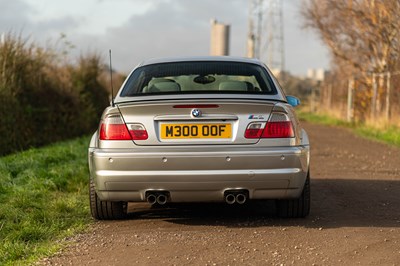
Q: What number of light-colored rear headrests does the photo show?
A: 2